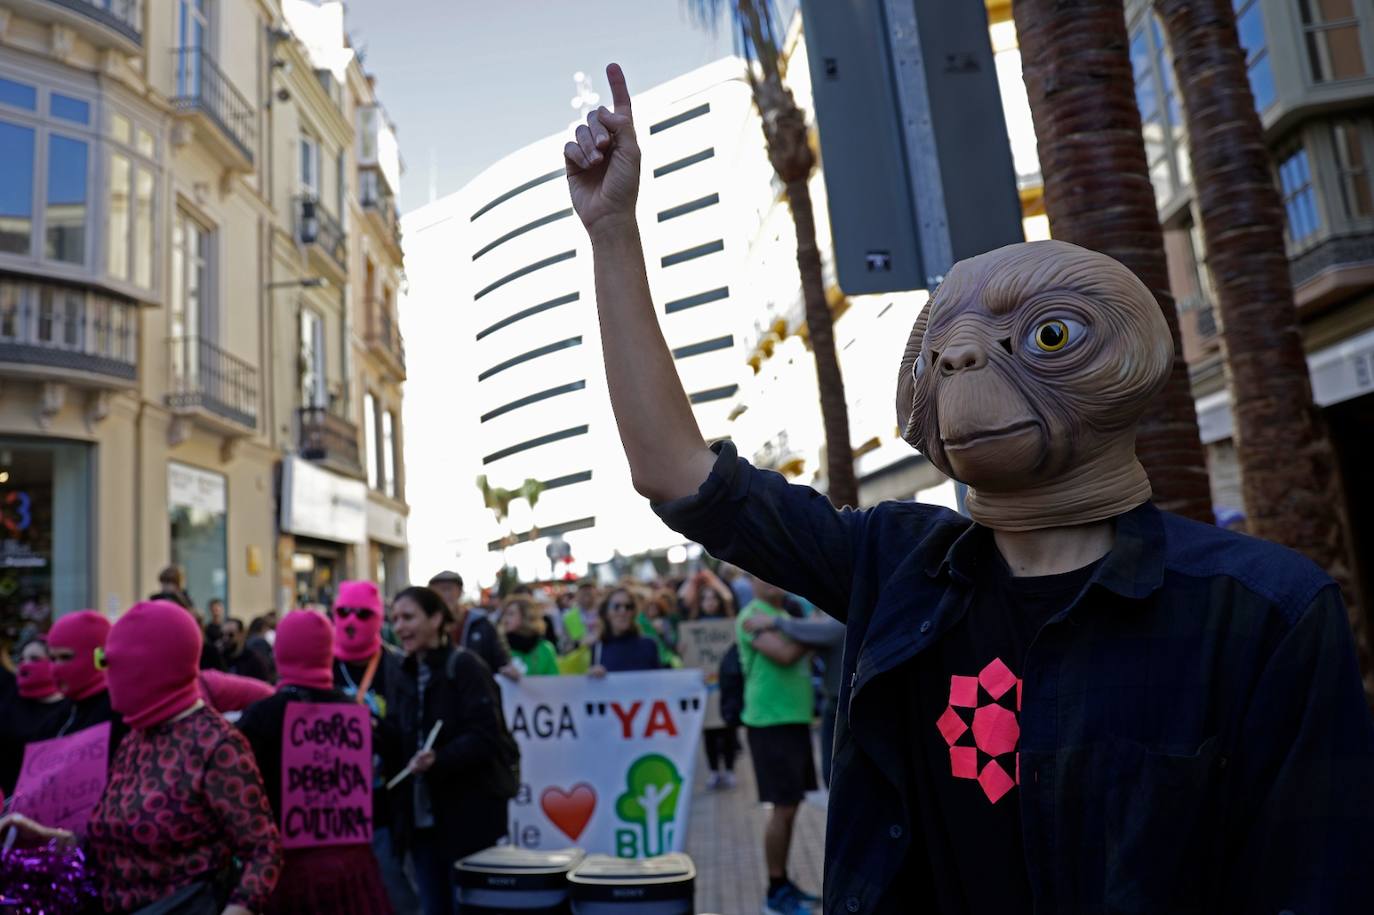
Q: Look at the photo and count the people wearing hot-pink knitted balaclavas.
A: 5